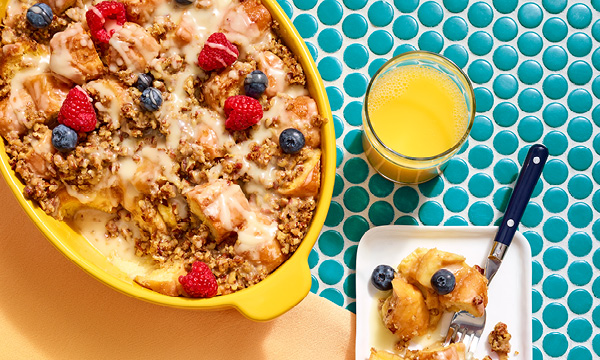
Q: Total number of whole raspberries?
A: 5